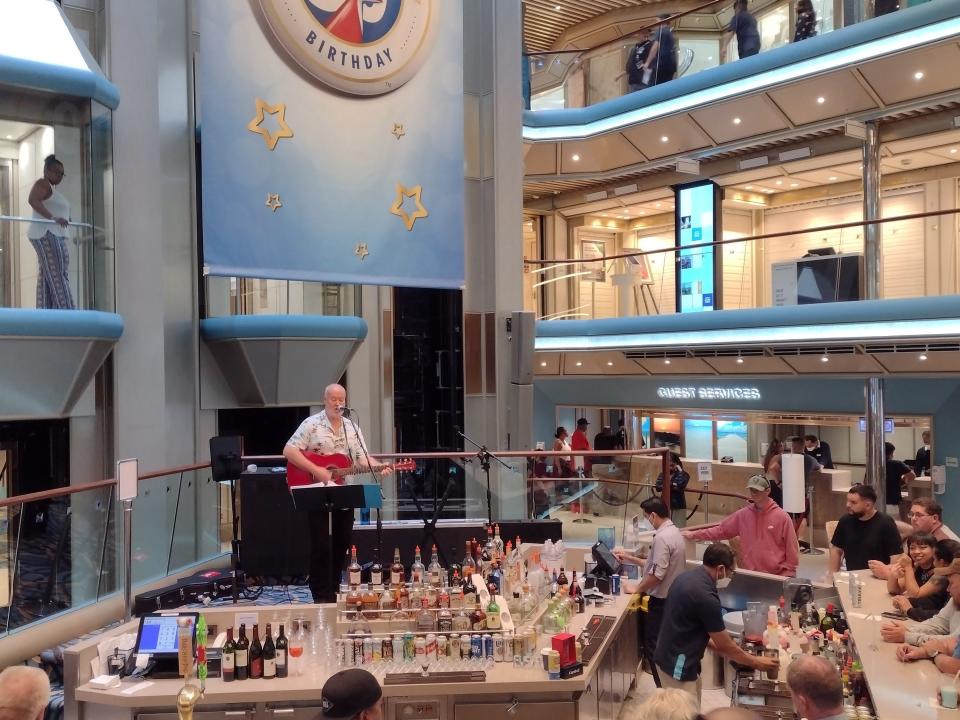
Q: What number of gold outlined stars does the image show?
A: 5